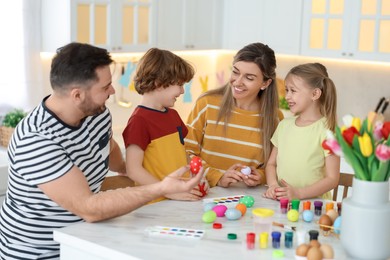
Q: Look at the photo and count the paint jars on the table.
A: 12